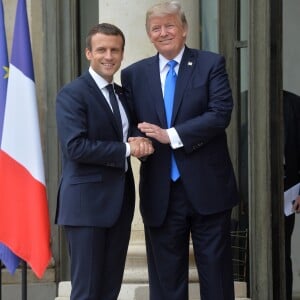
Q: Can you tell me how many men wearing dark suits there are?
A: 2